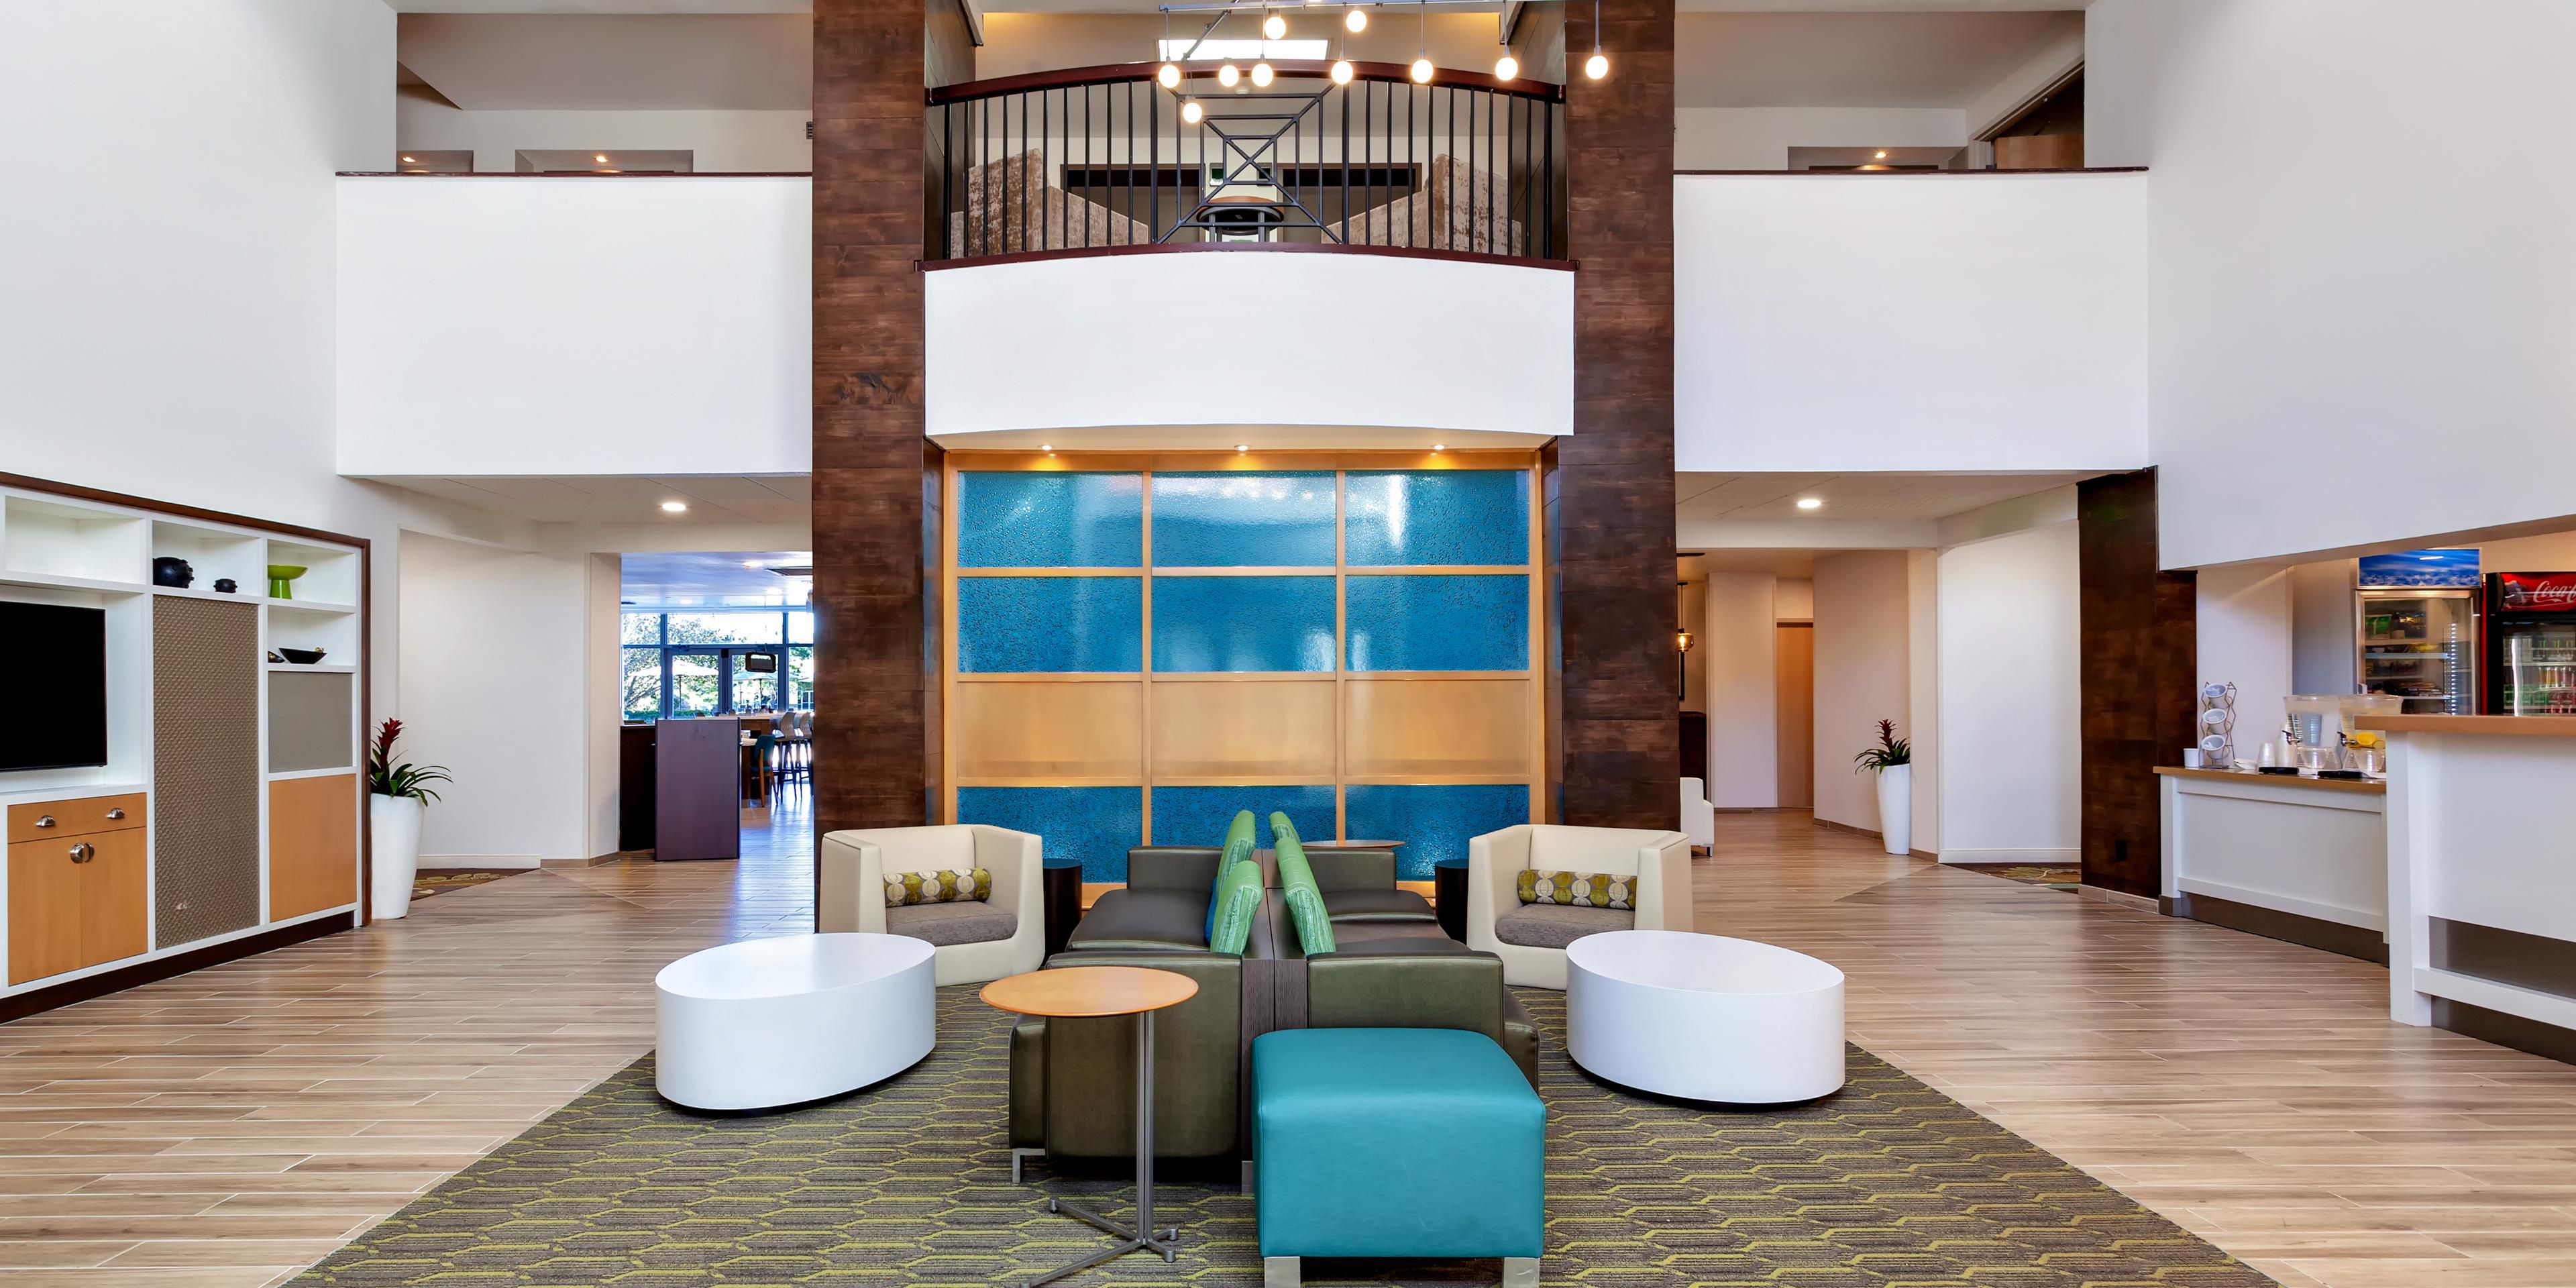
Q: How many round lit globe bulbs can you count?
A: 10